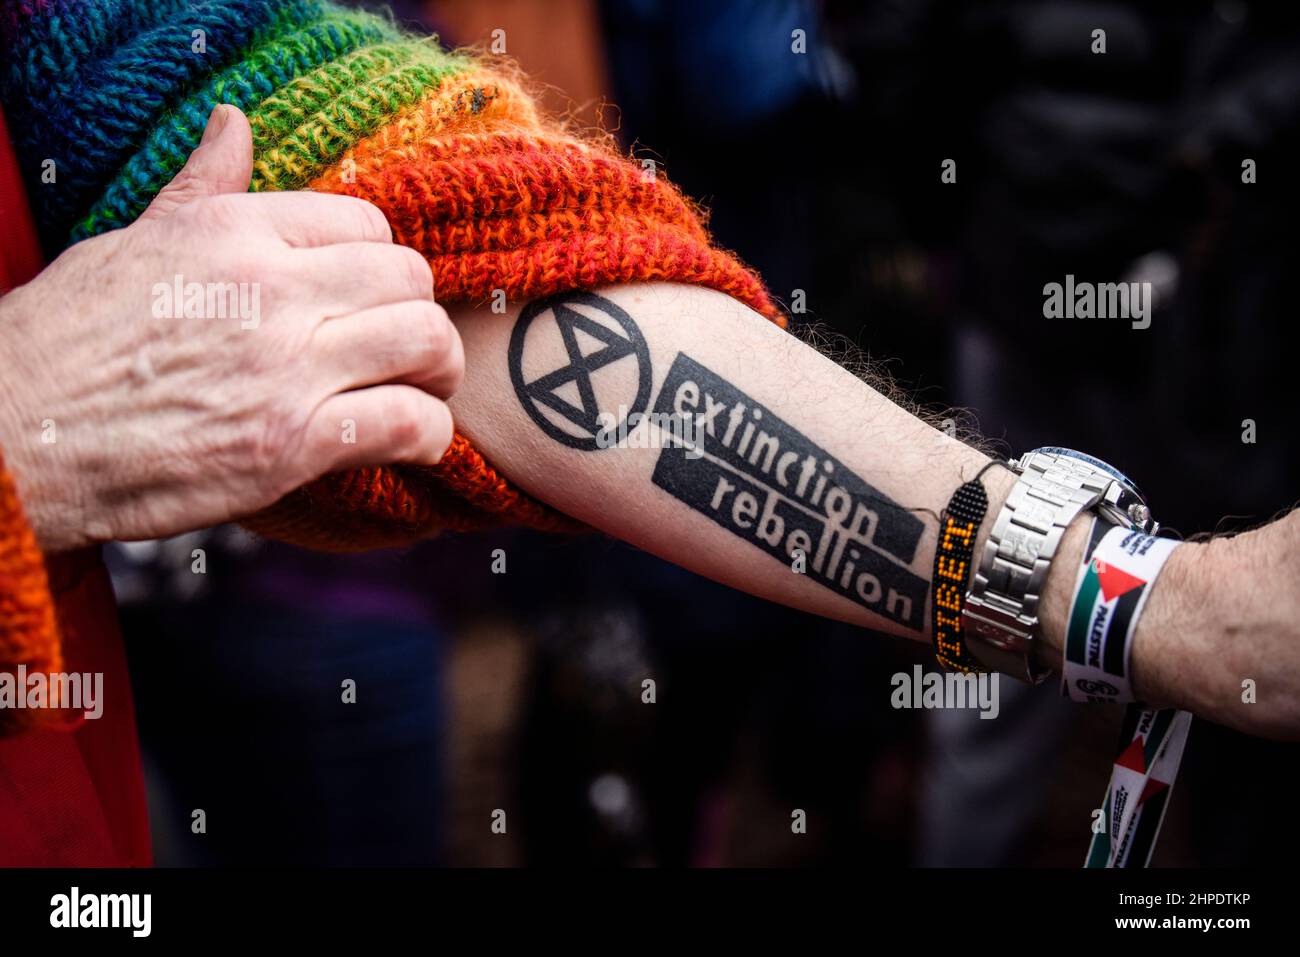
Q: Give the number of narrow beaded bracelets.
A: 1